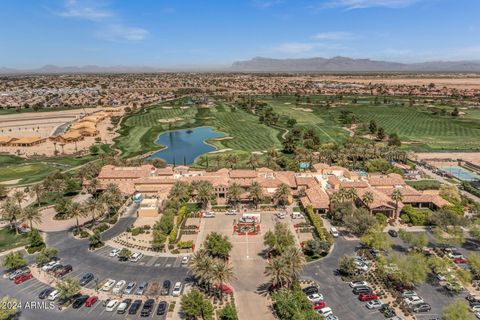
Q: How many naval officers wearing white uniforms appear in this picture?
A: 0